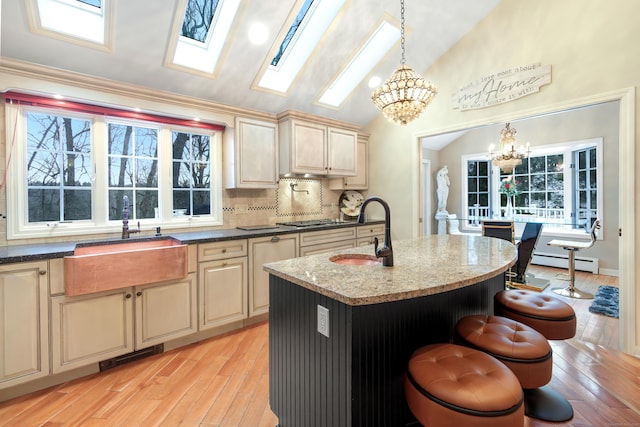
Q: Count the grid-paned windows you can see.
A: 6